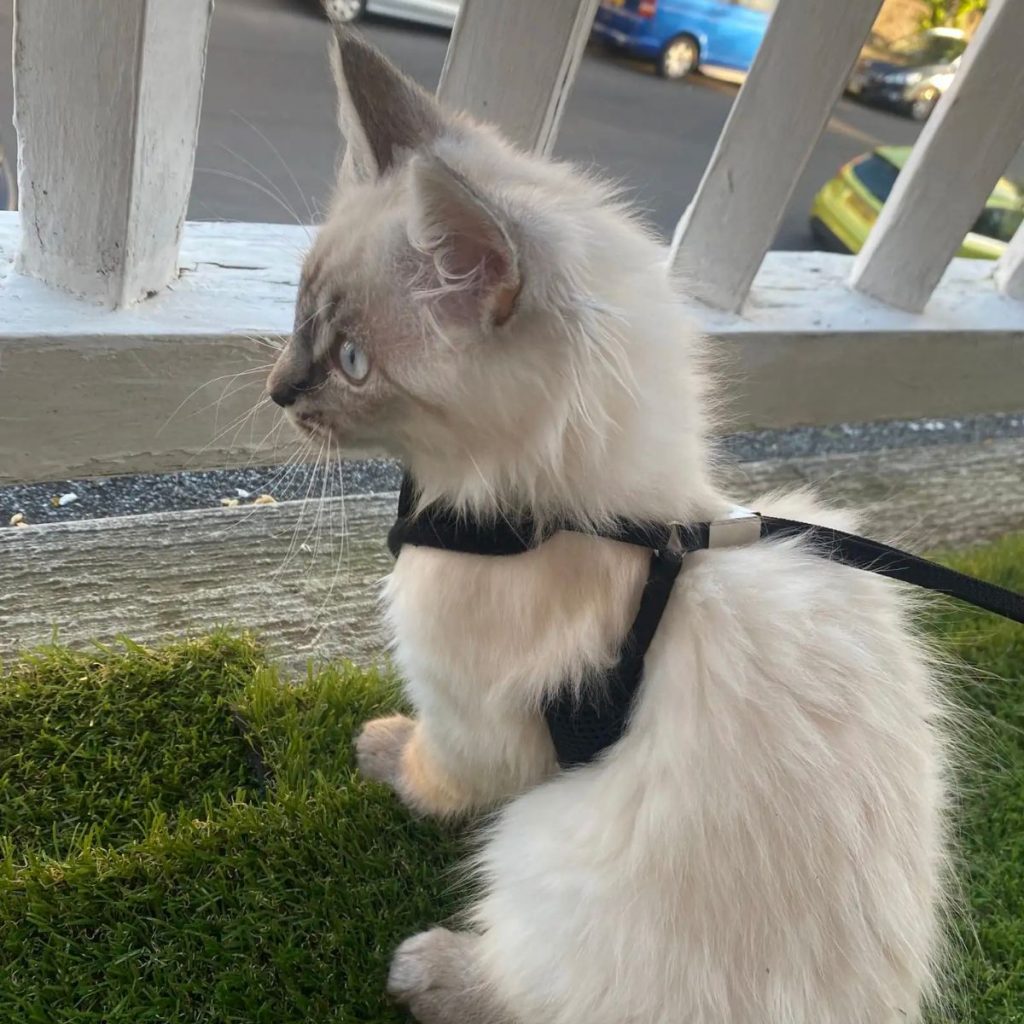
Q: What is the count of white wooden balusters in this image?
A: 5